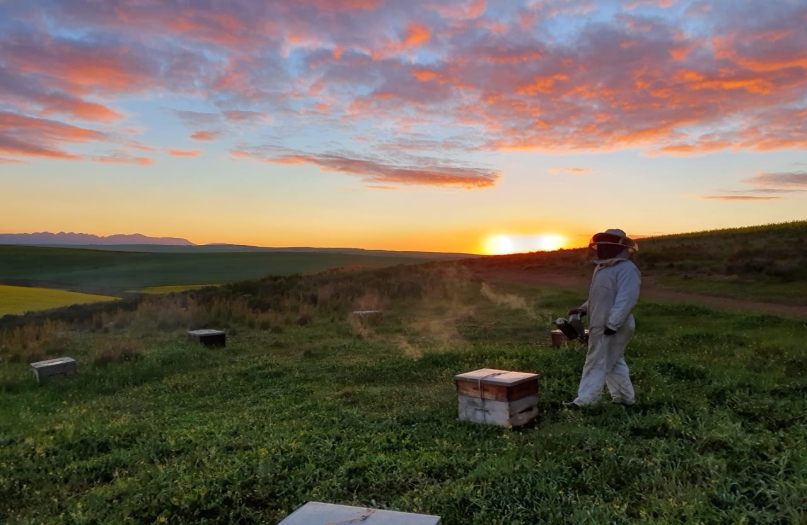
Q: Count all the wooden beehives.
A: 6